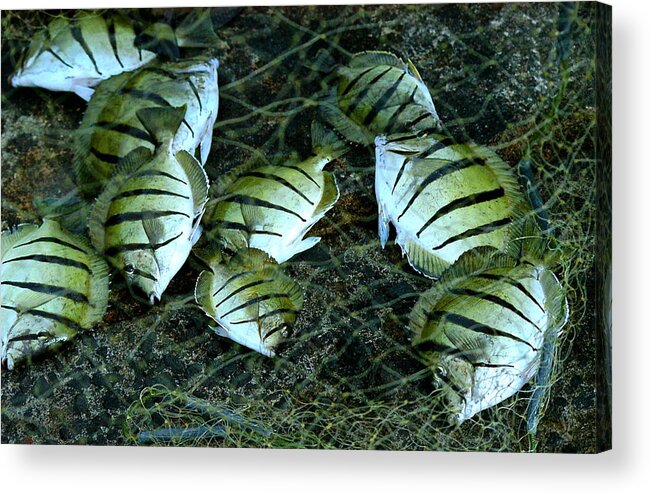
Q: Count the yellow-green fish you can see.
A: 9